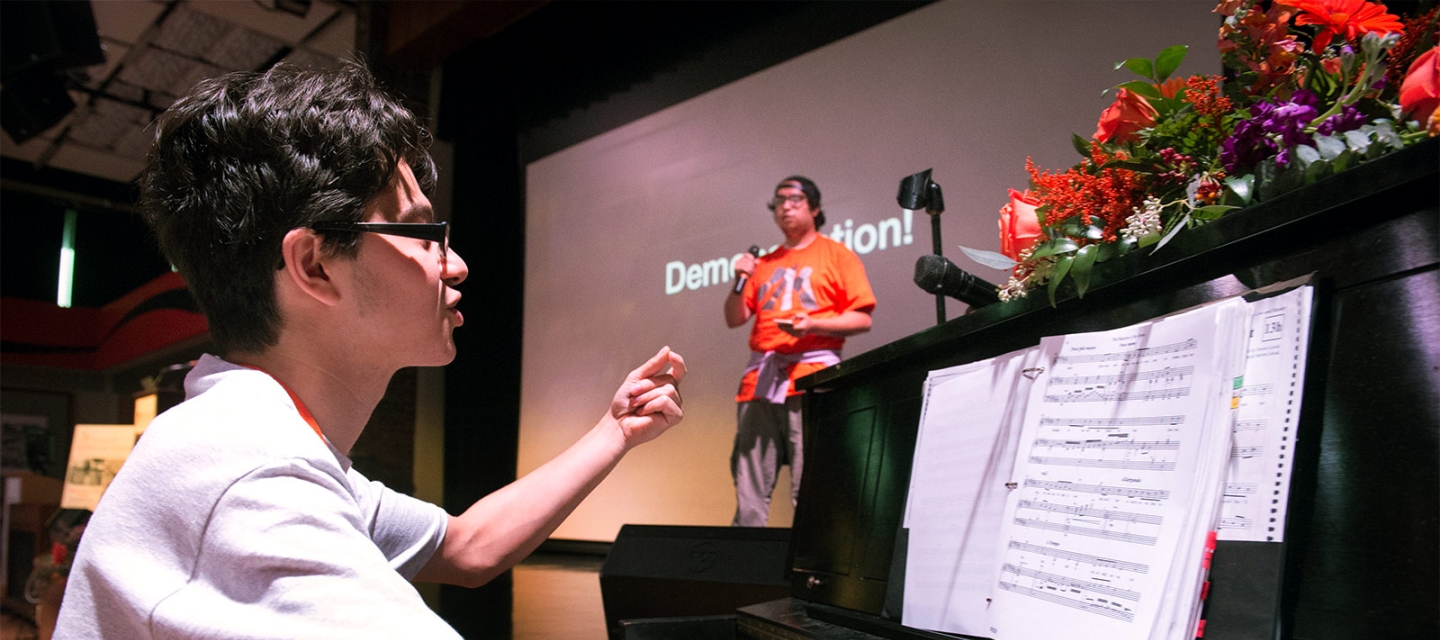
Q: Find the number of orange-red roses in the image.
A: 3